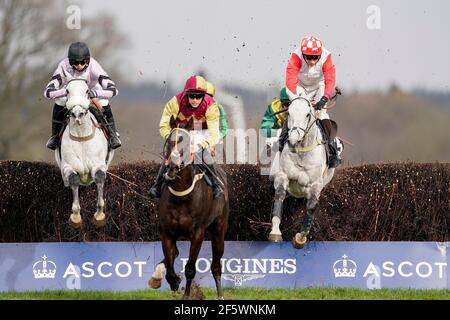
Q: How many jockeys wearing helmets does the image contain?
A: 5